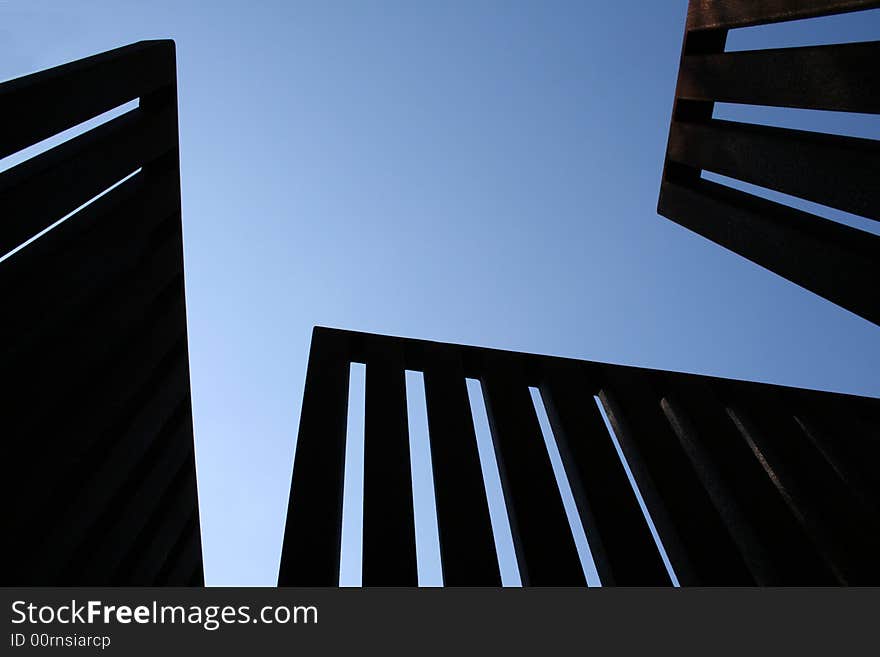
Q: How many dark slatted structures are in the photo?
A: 3